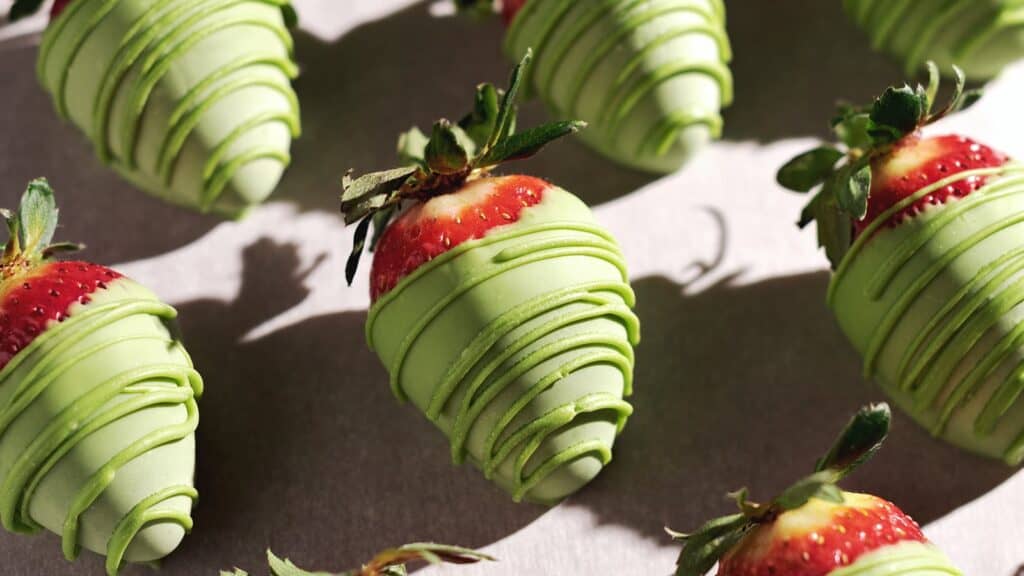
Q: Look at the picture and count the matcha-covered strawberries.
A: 7